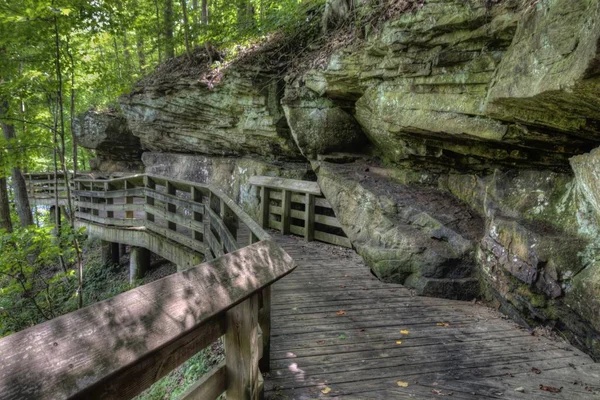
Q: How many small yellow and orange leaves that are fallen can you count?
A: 6